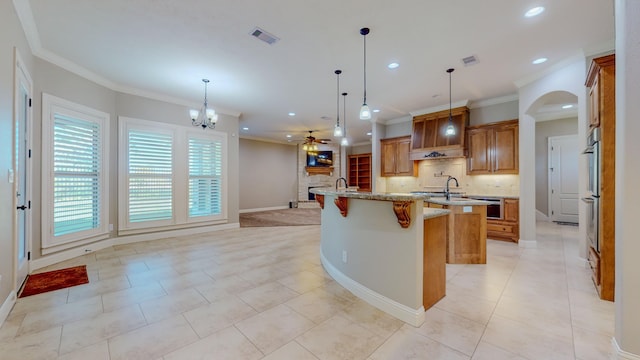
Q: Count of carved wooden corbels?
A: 3